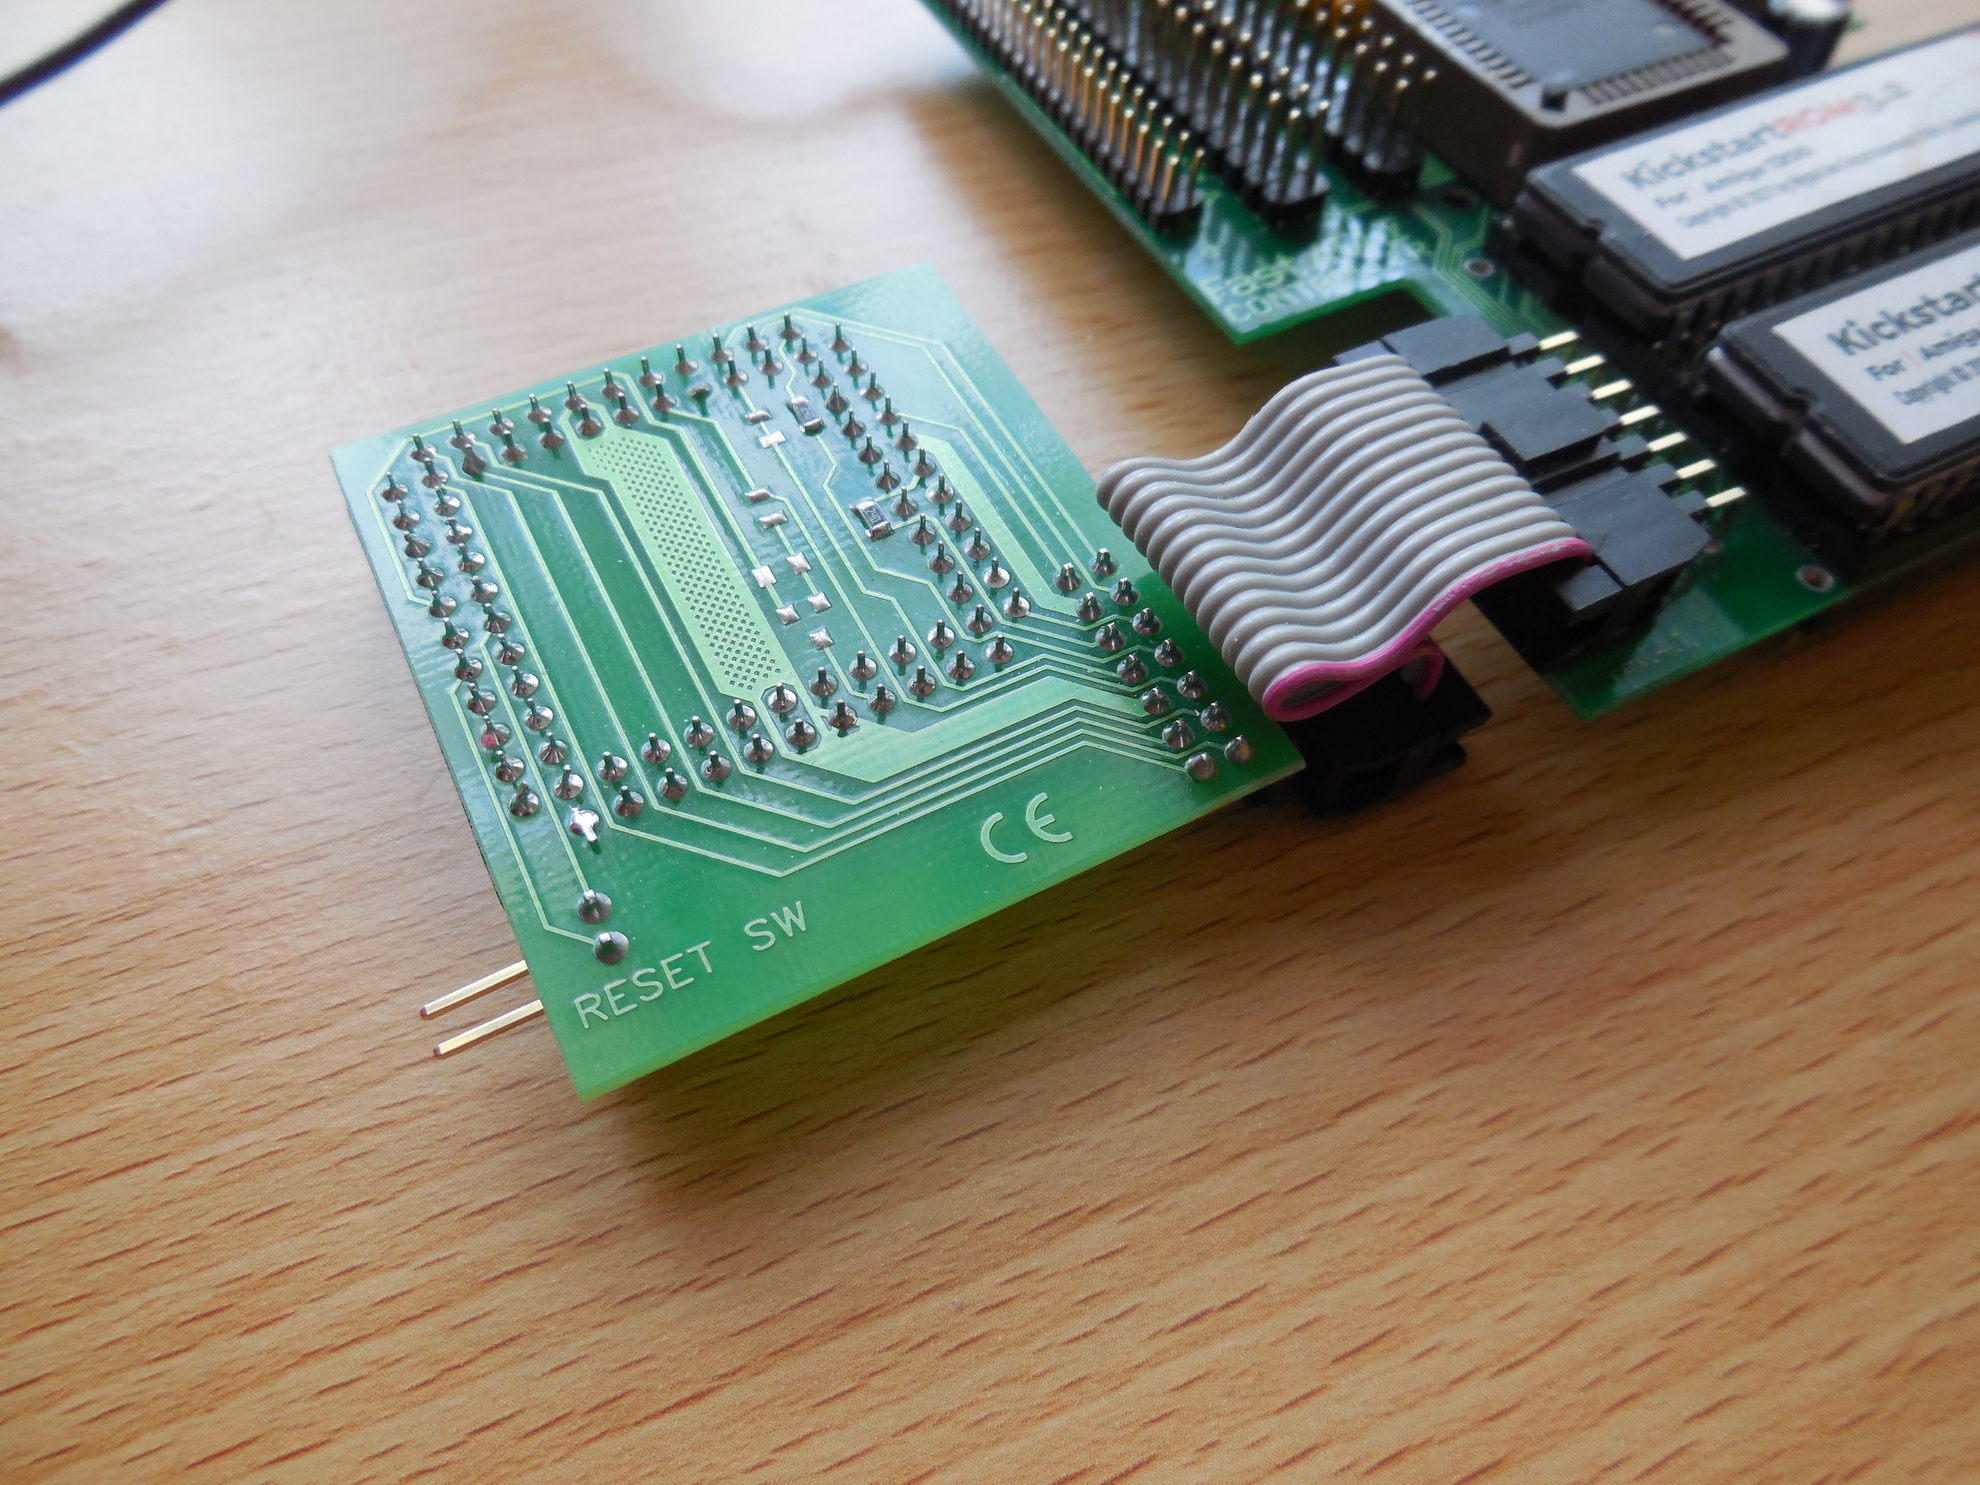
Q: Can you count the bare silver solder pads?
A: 9